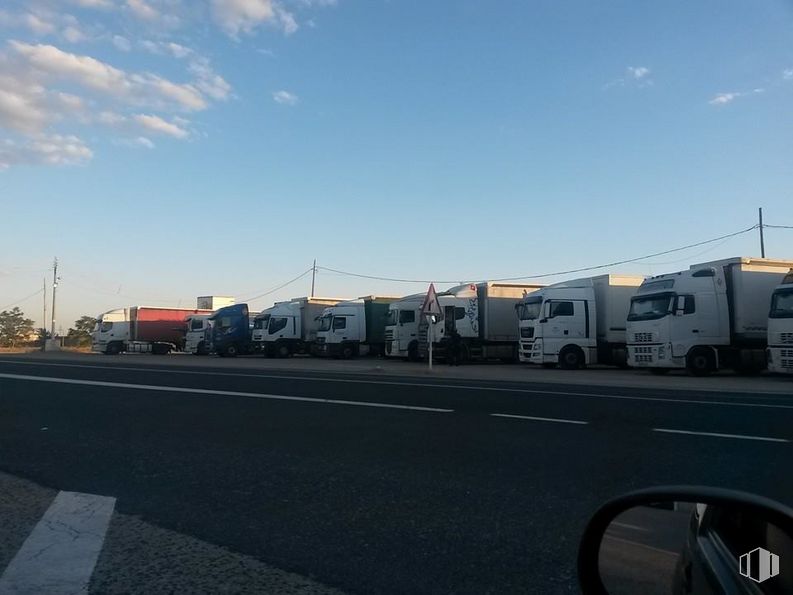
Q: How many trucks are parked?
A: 10